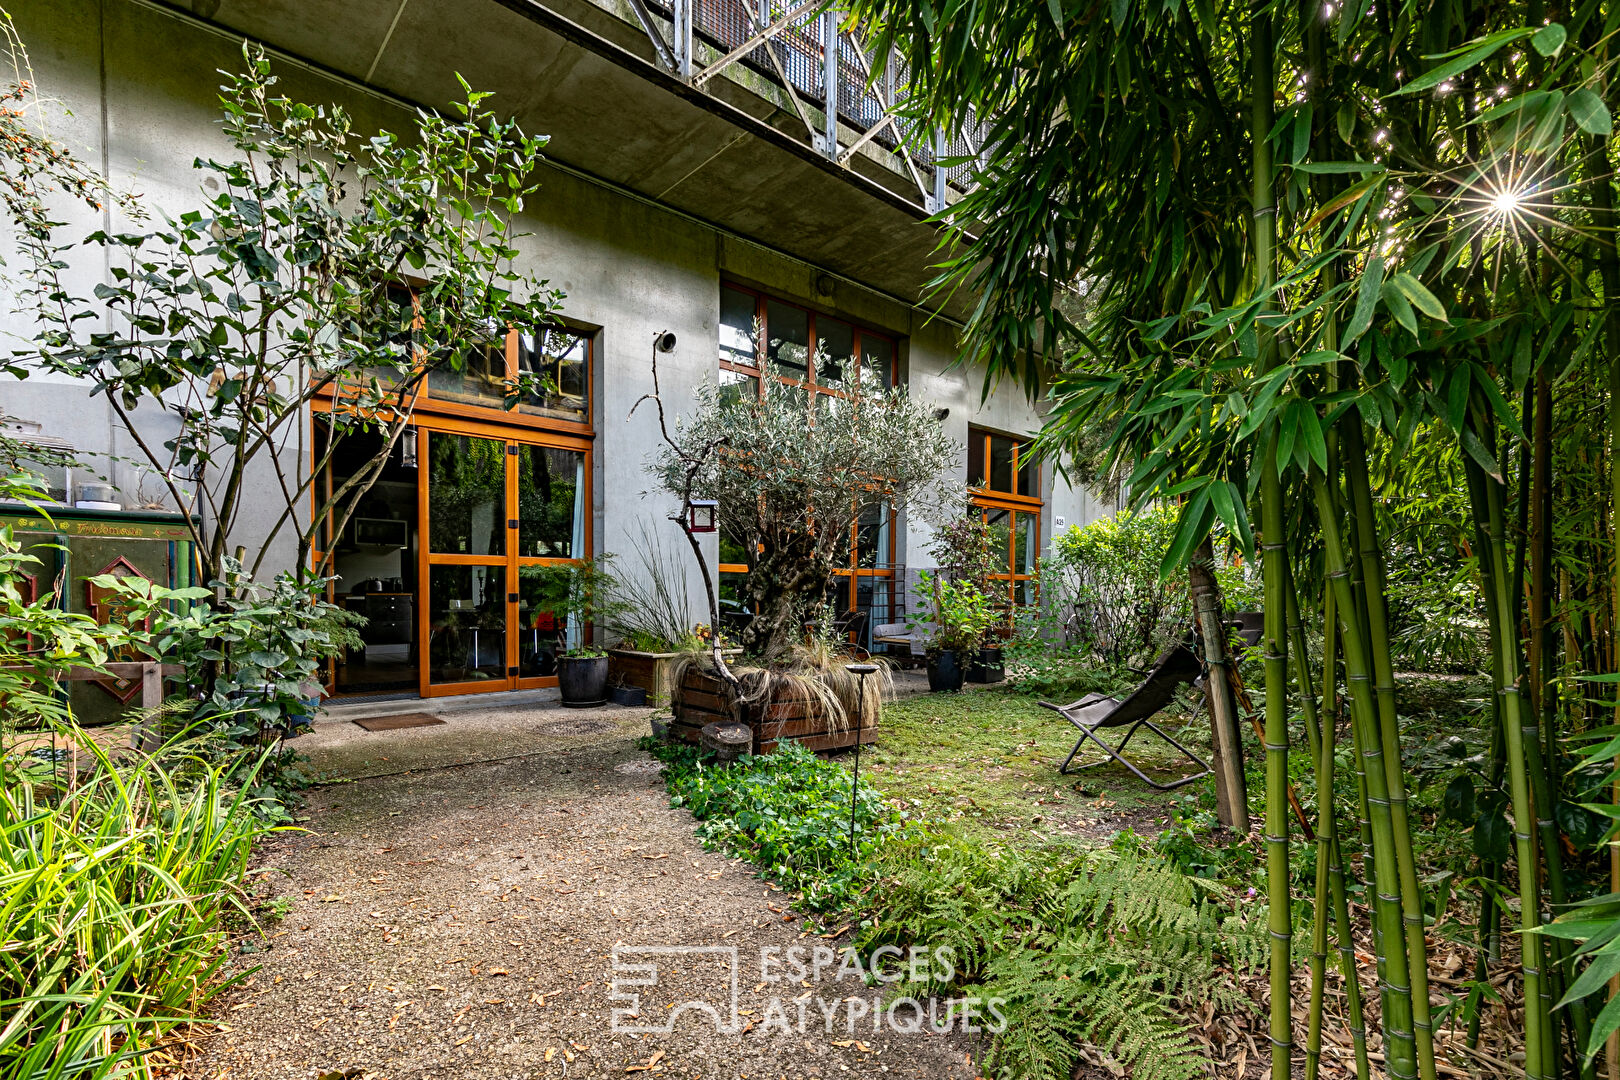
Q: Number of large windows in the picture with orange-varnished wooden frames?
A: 3